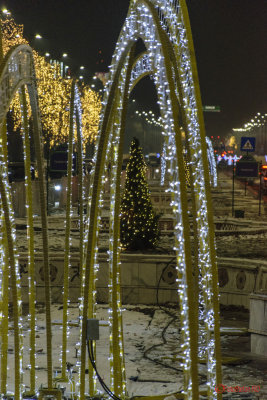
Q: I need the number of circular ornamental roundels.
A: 4